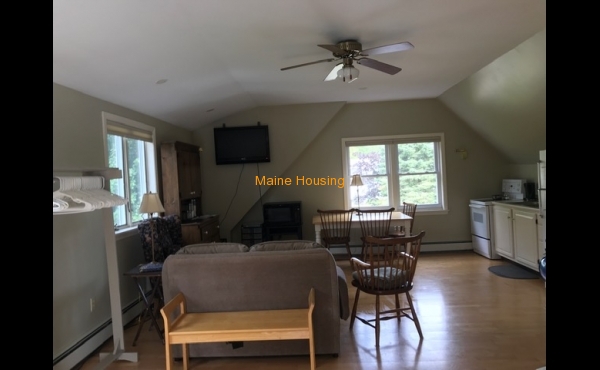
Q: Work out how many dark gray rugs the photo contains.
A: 1